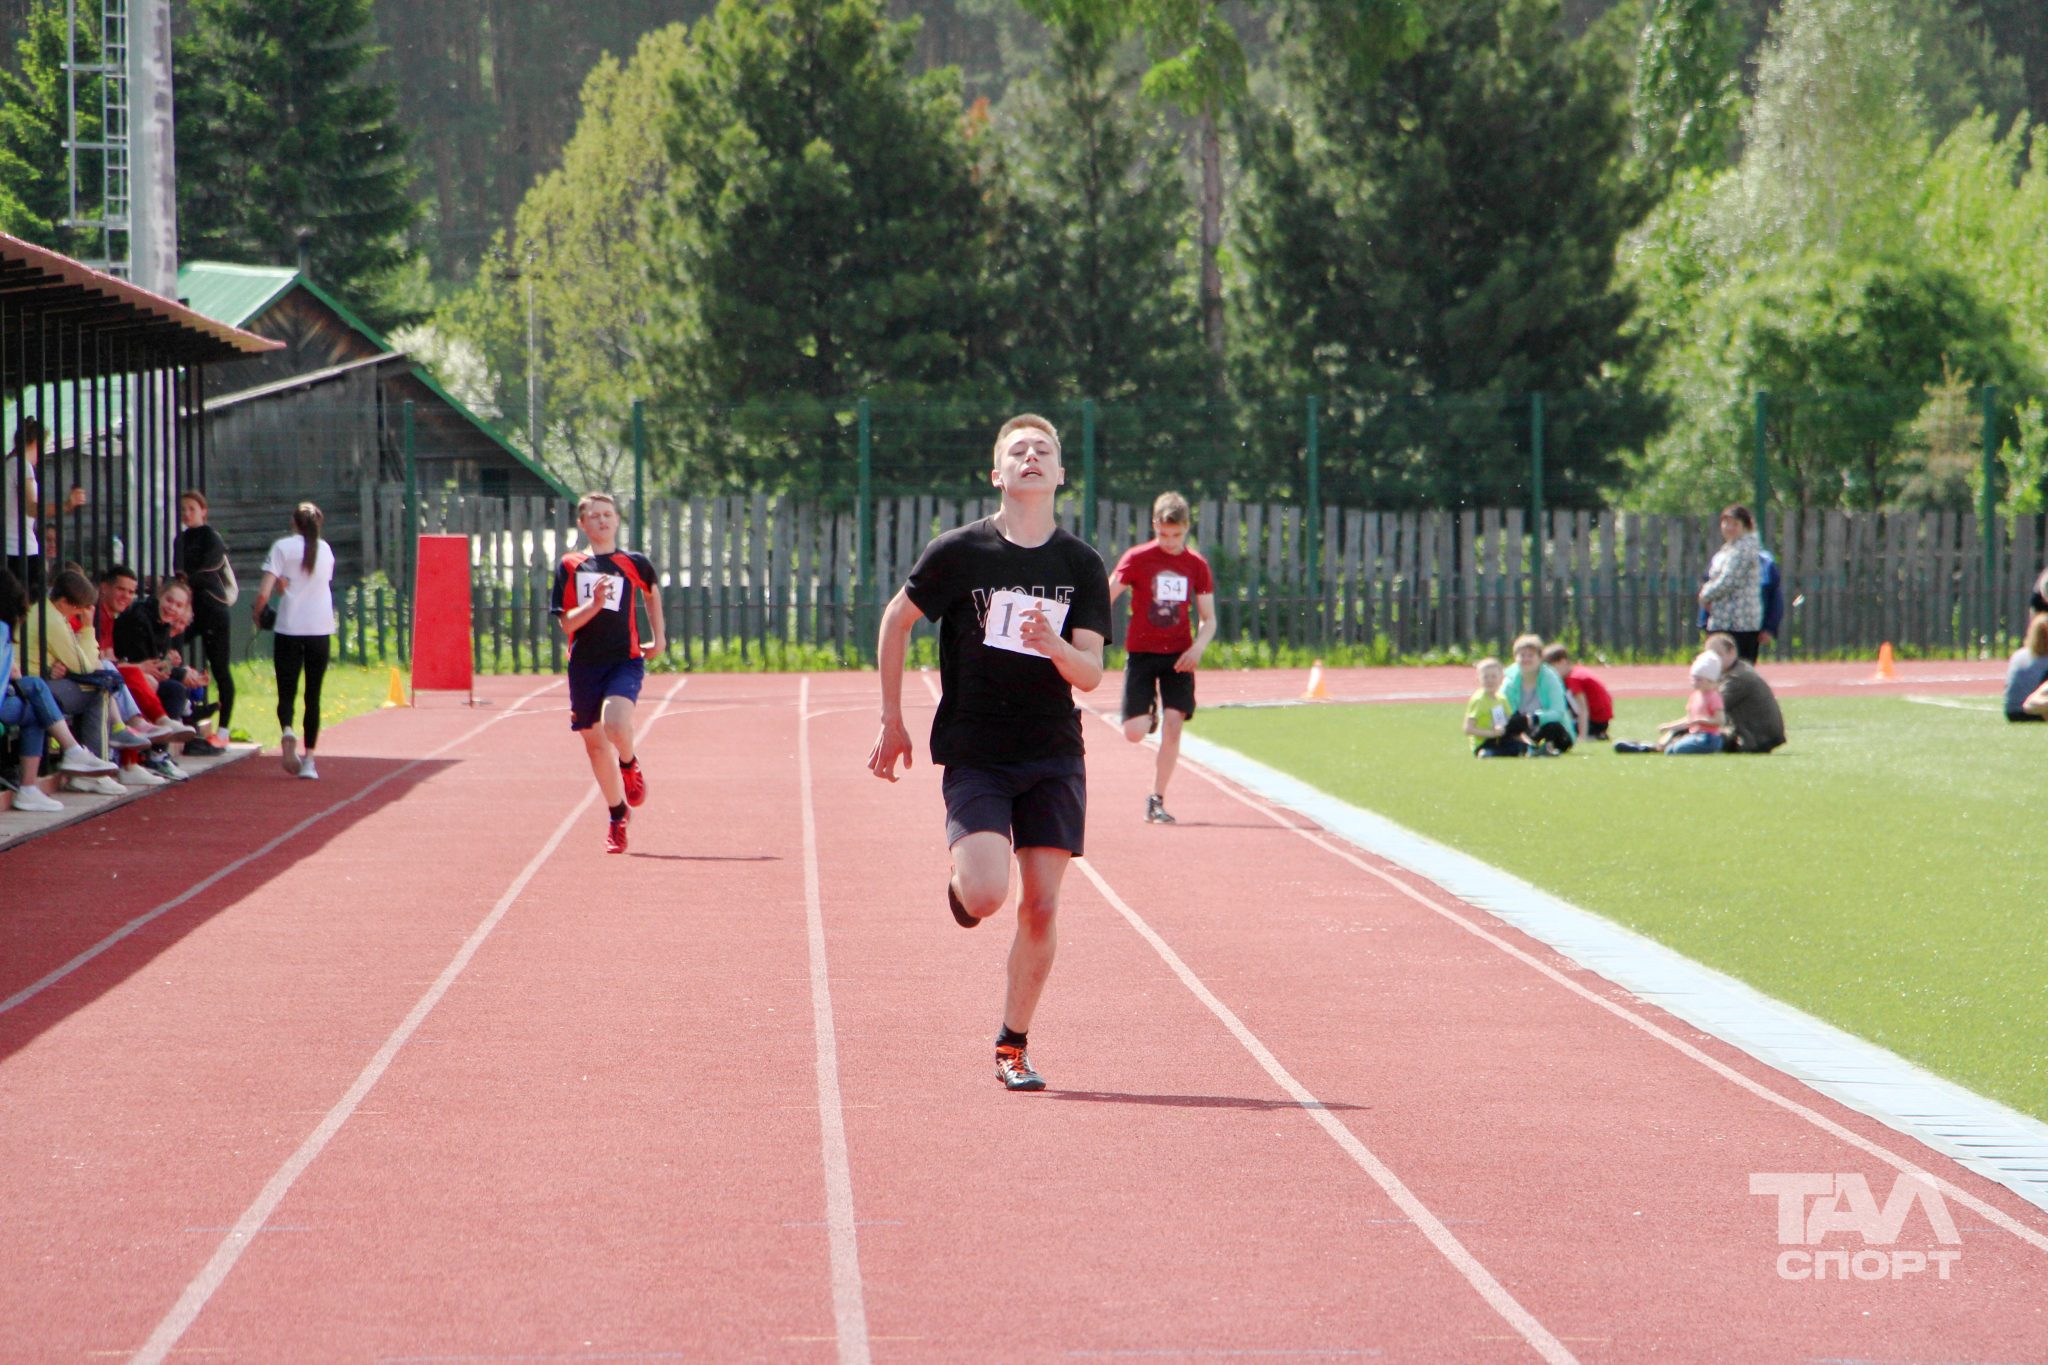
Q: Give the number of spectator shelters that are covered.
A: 1